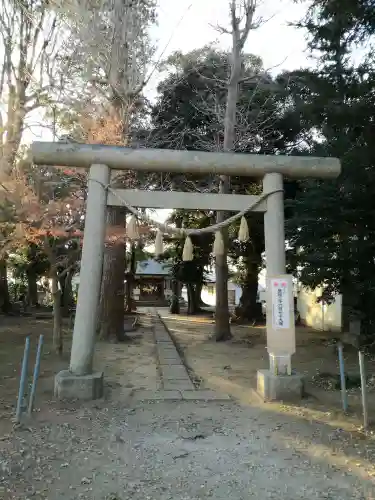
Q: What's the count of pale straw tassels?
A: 5